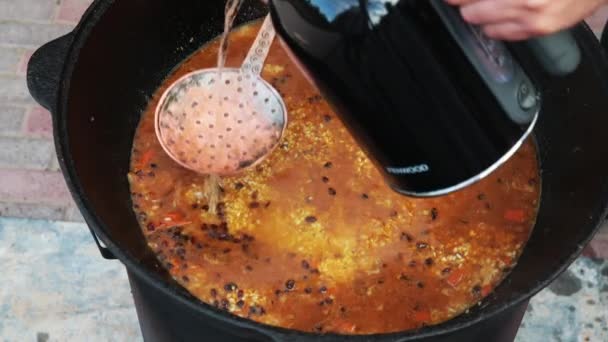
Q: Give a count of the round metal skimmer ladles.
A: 1